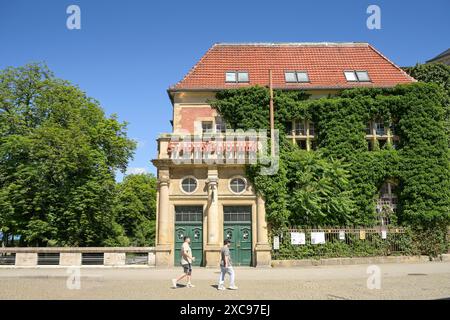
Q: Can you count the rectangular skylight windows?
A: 6